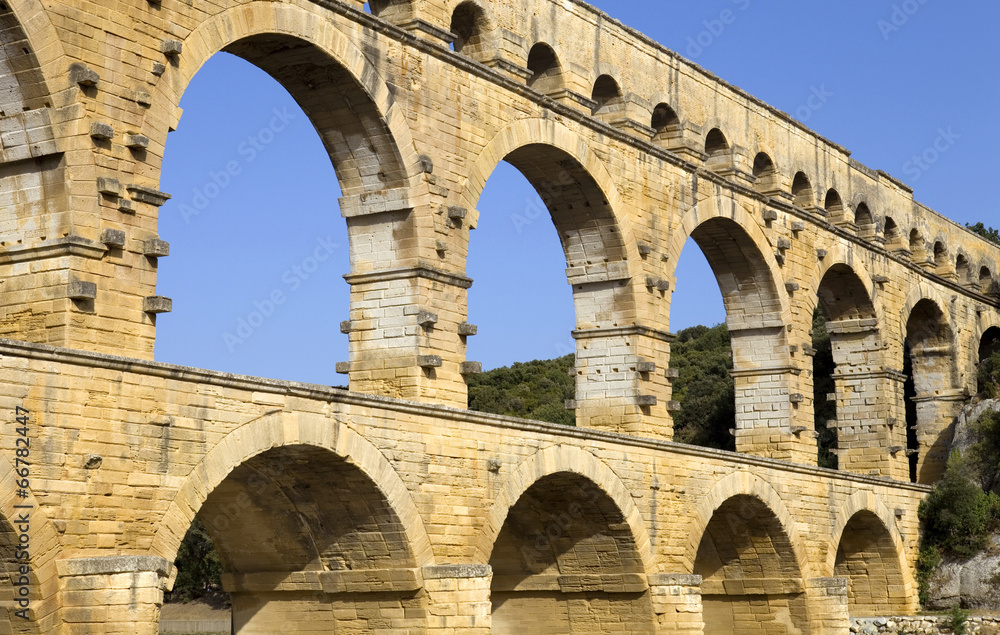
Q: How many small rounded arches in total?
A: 15